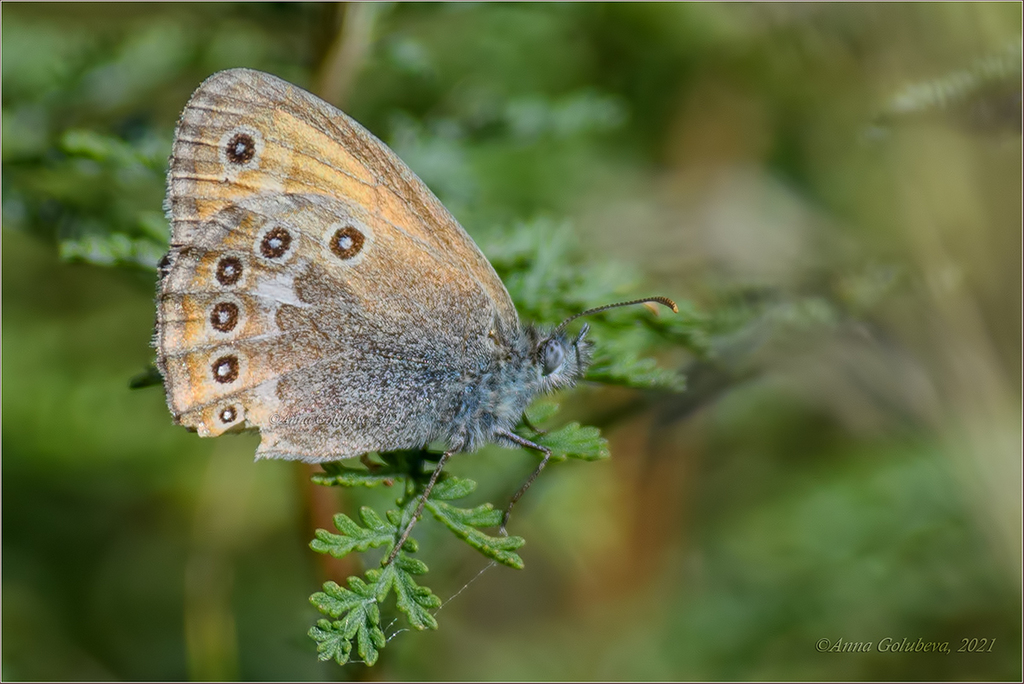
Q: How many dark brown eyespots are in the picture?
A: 7